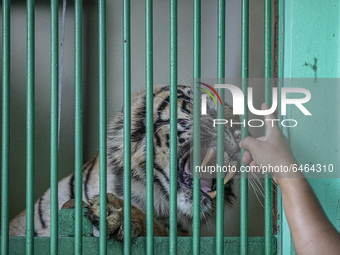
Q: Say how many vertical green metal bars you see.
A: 12